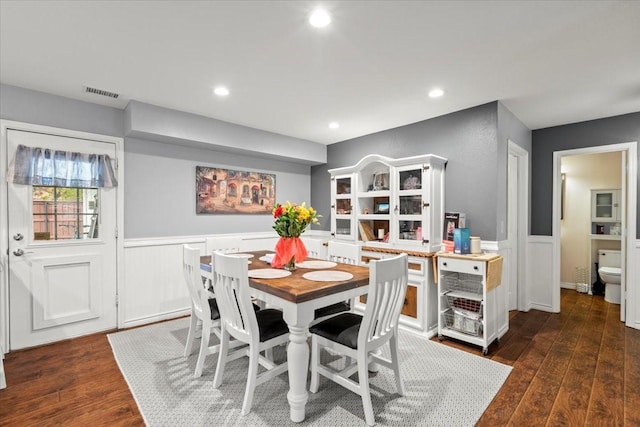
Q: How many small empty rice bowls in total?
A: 0